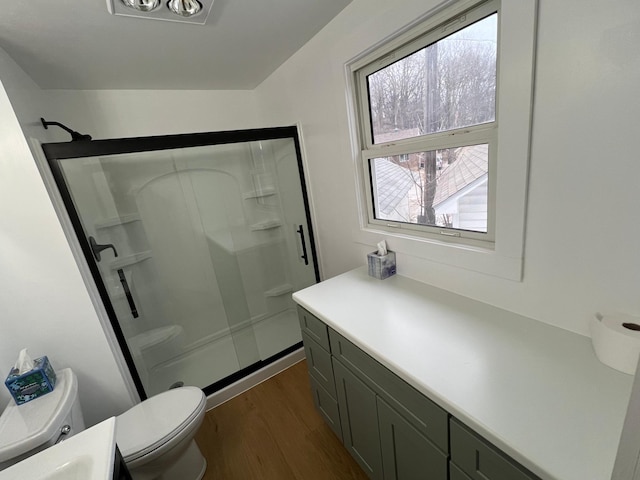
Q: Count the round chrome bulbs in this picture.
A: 2